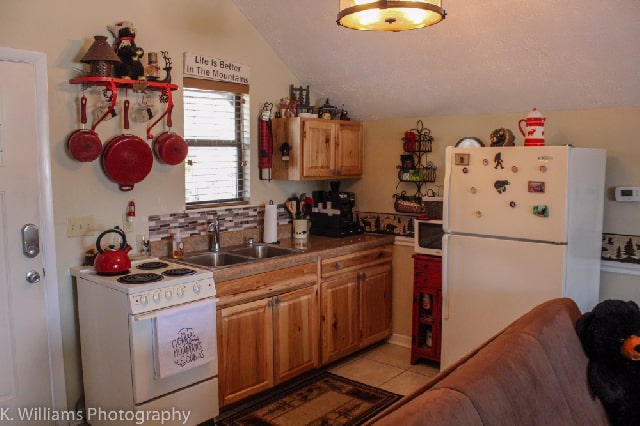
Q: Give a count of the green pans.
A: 0